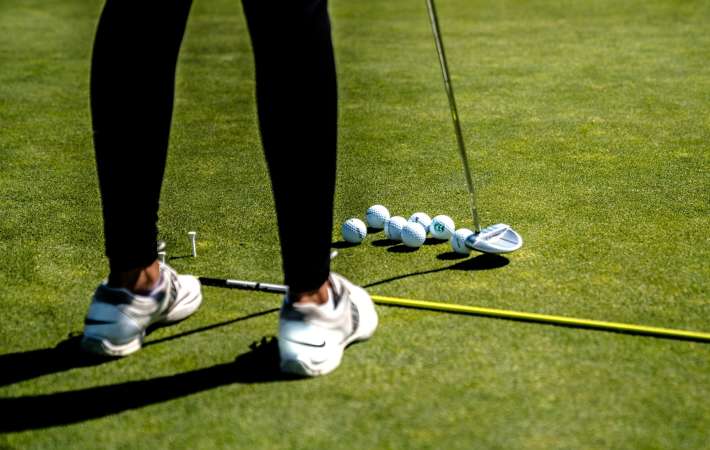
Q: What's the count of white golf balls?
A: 7